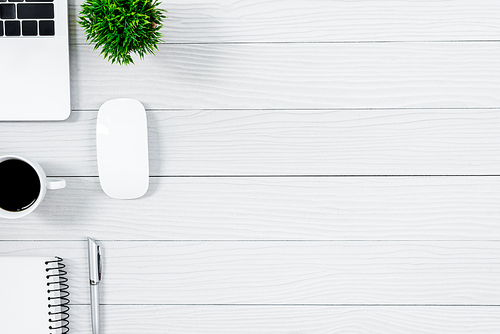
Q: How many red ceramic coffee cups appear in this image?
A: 0